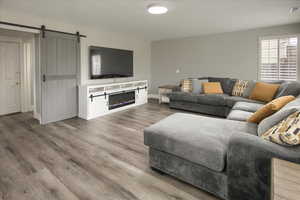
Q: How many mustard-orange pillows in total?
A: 3